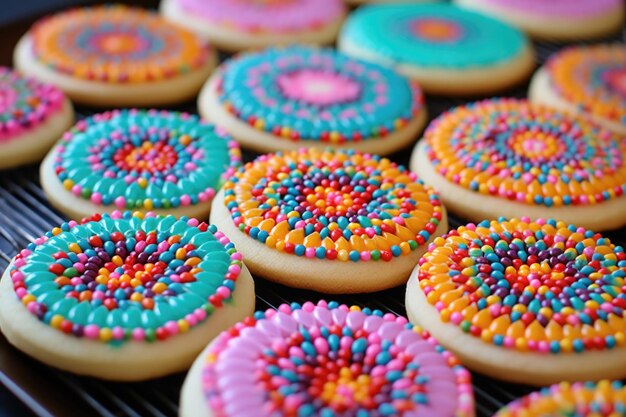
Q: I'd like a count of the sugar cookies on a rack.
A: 14